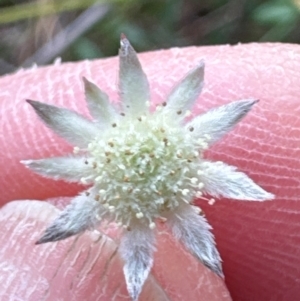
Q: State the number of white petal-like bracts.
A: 10